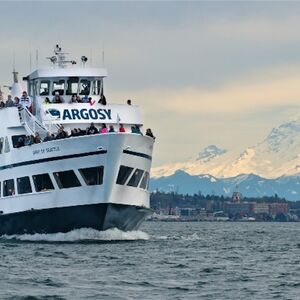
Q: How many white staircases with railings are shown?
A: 1